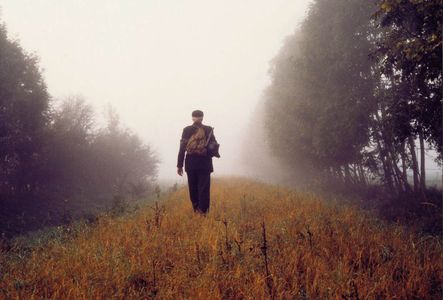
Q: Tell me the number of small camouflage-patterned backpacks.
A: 1